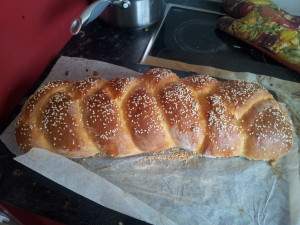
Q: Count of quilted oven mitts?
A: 1